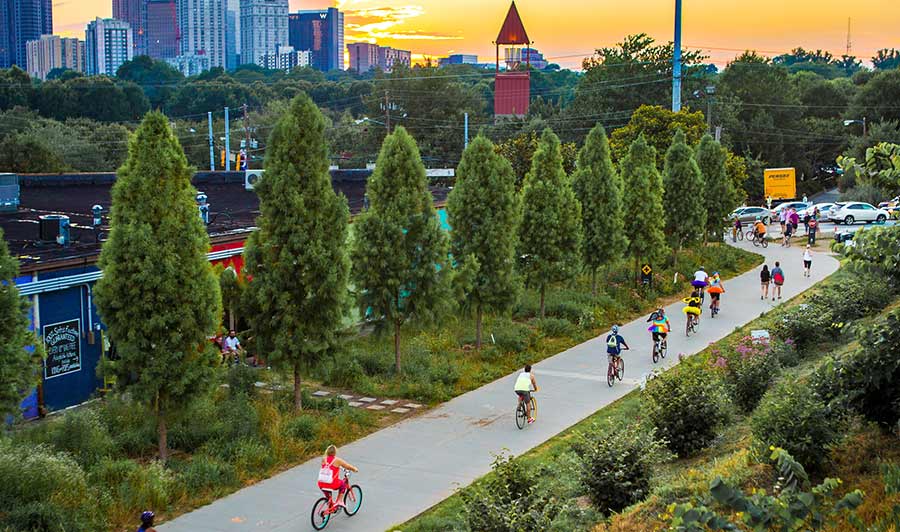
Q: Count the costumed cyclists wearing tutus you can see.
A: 4